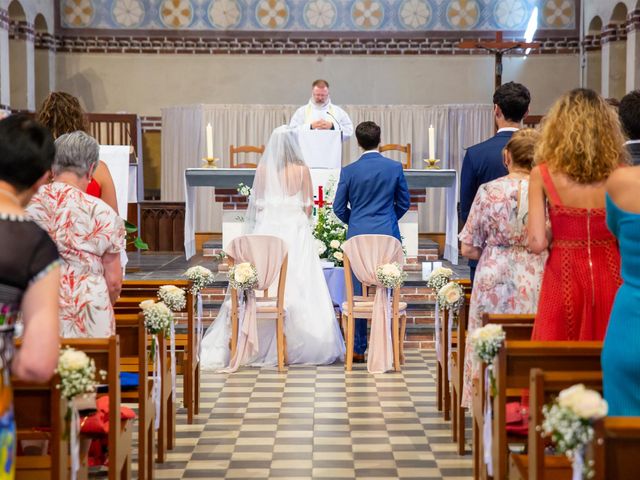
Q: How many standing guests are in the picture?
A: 8